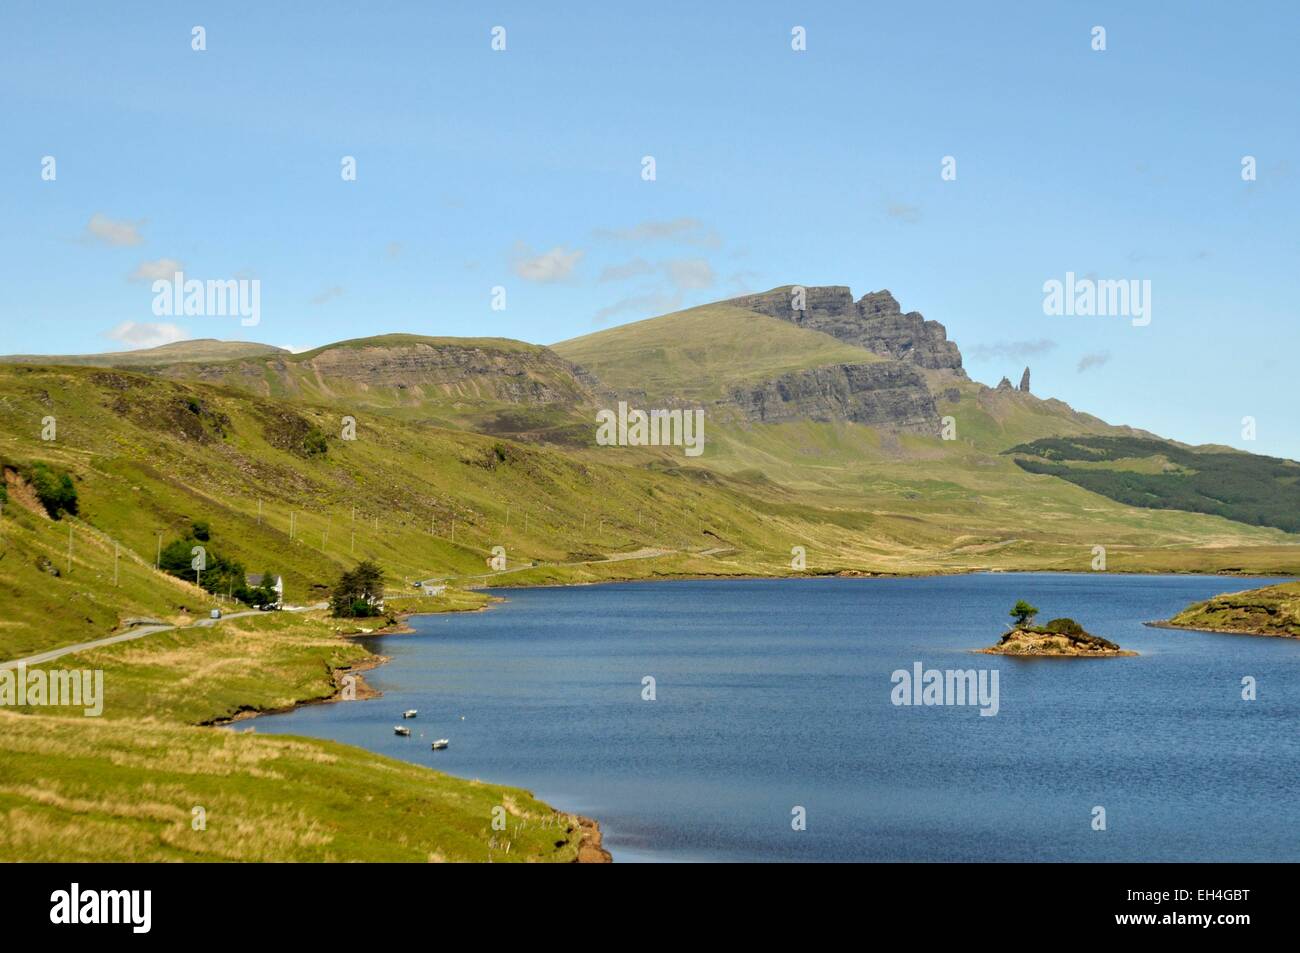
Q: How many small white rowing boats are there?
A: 3